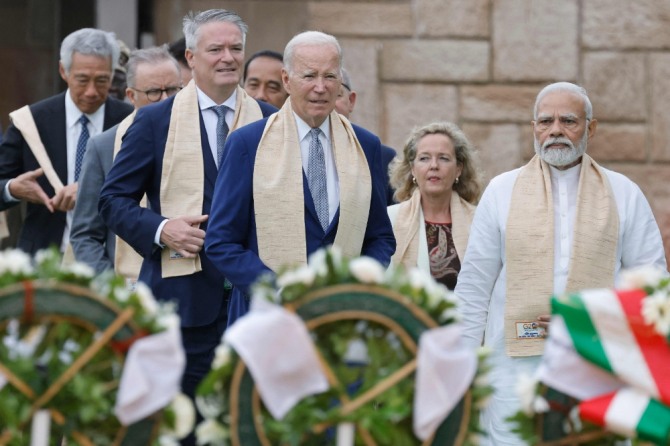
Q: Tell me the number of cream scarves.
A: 6